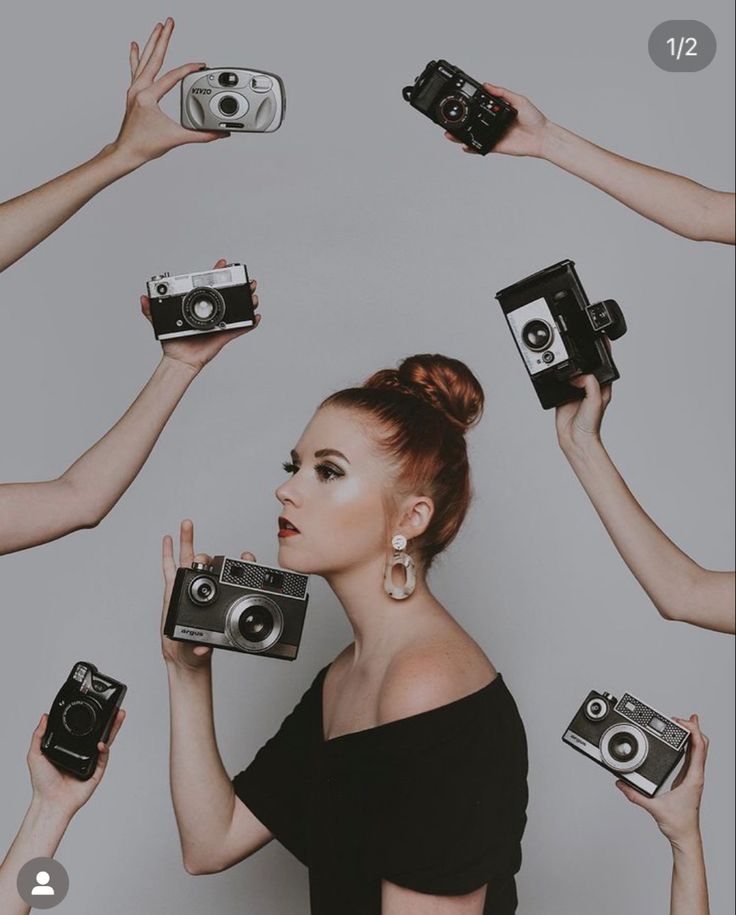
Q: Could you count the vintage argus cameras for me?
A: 2